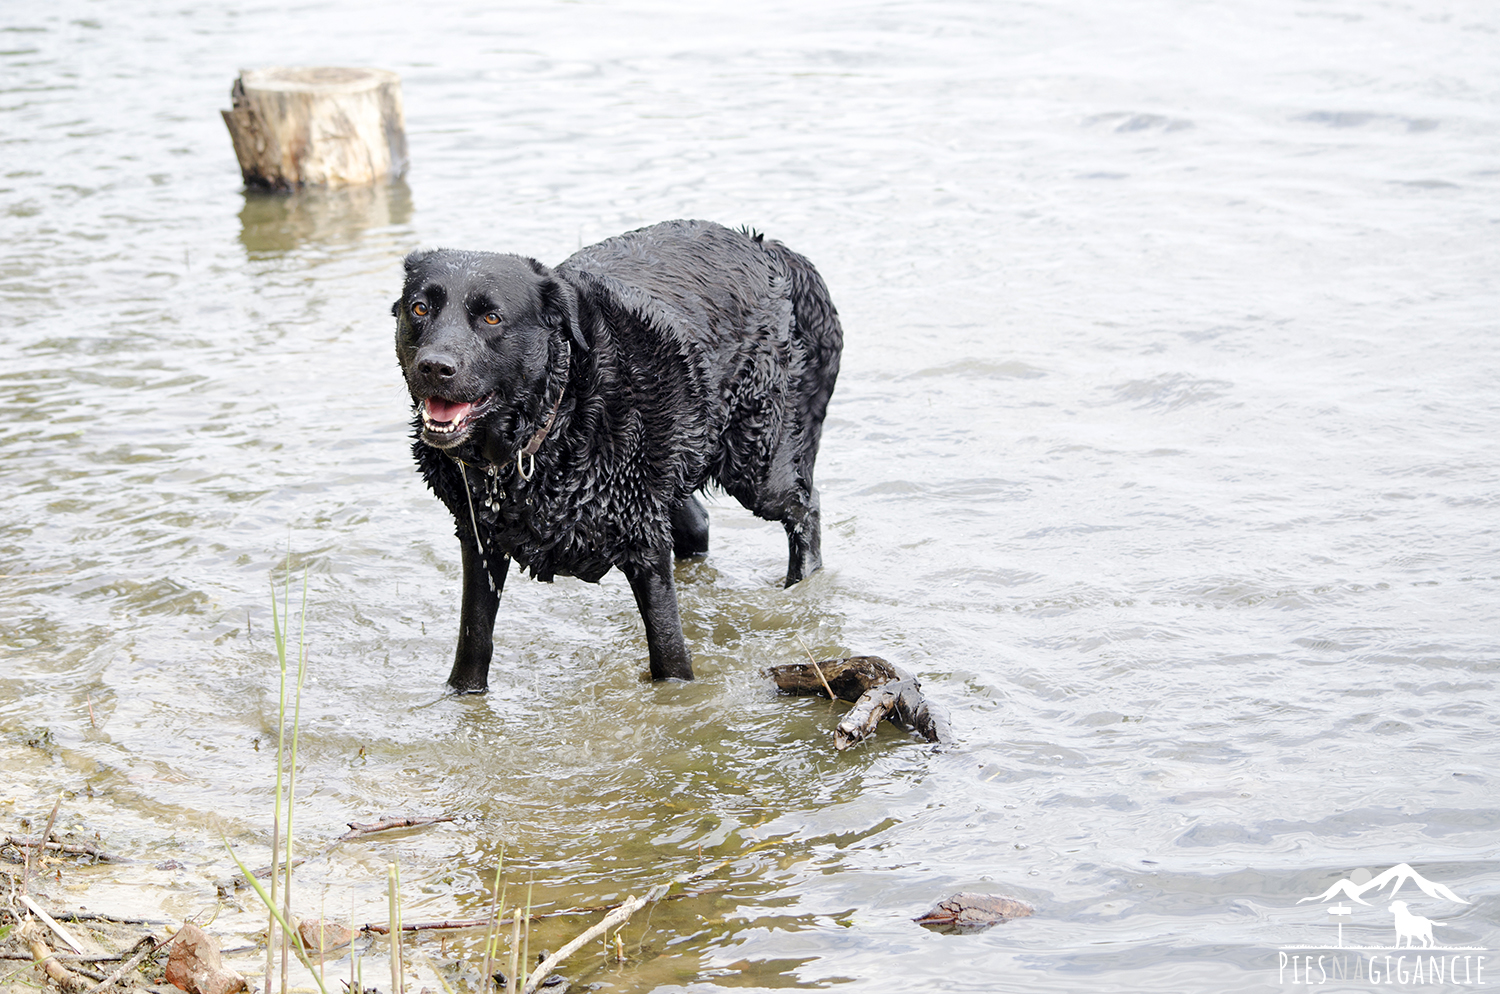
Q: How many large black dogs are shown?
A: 1